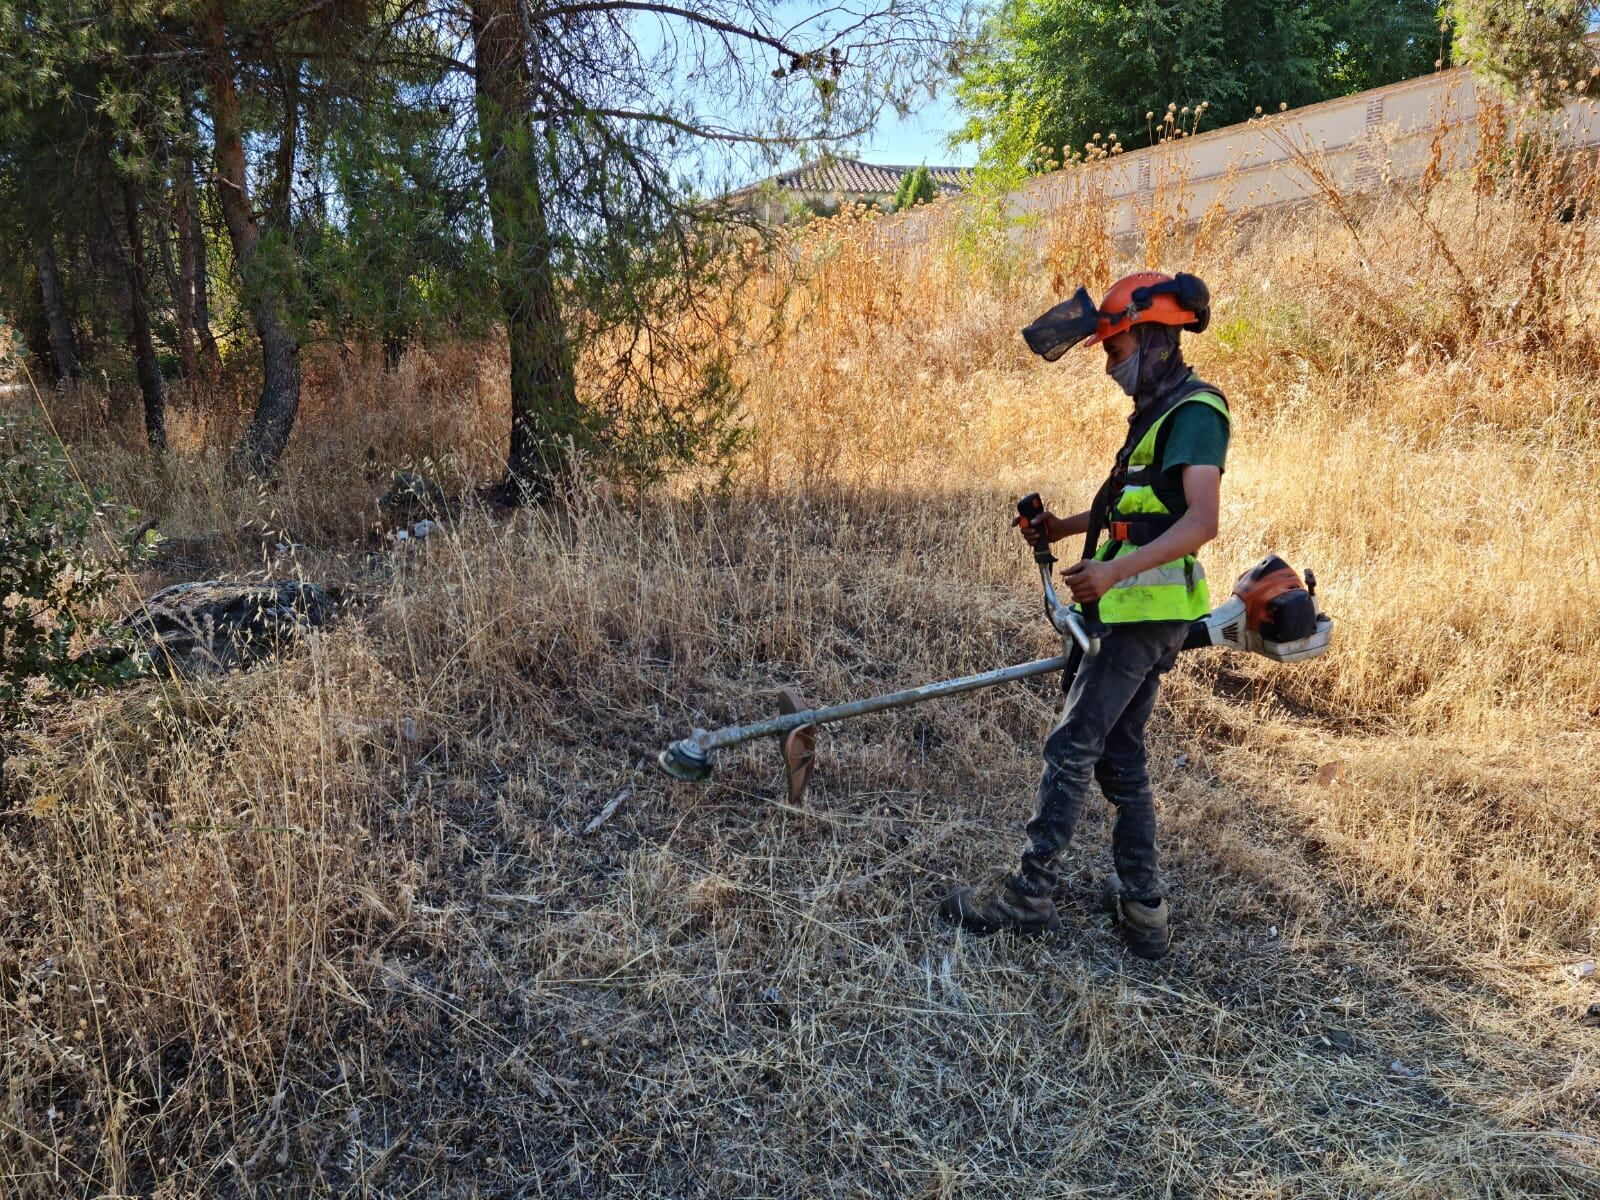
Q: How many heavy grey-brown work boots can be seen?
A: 2